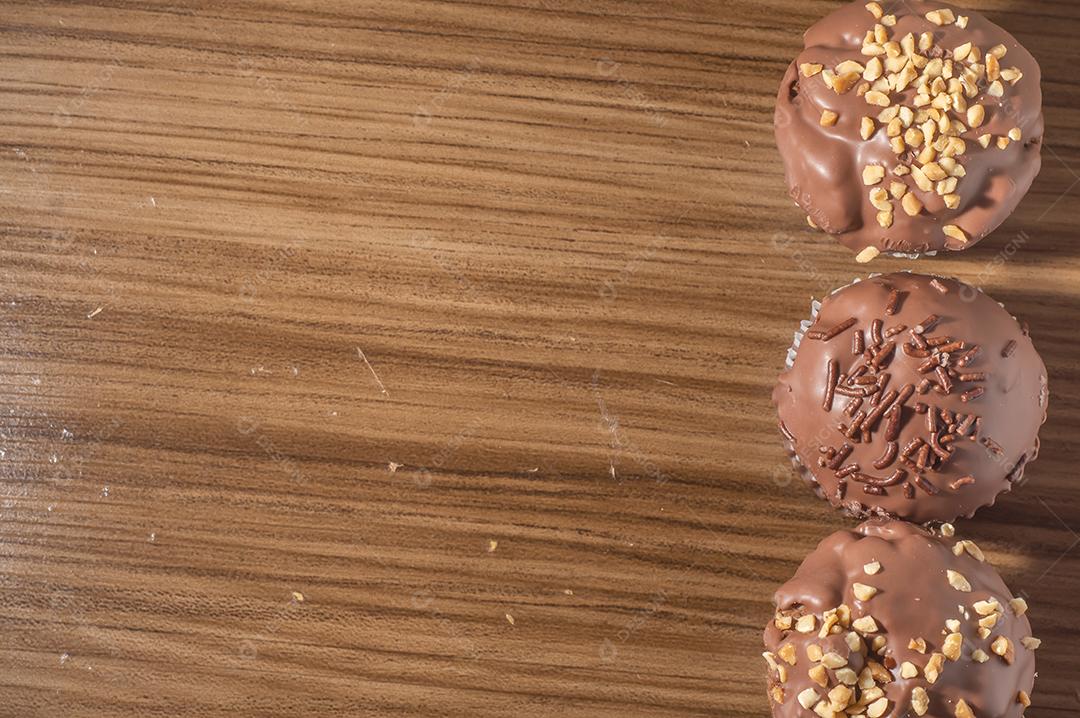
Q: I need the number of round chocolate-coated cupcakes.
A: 3